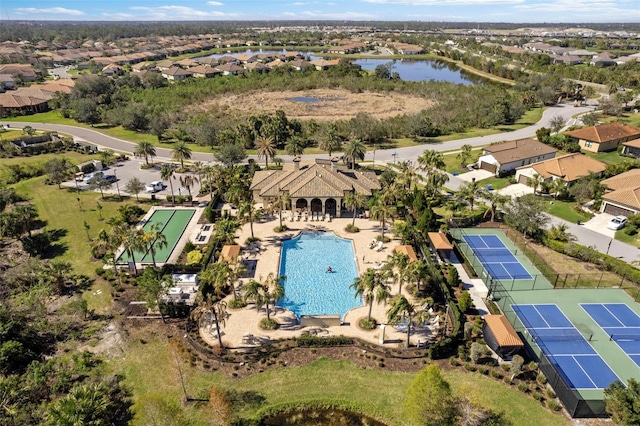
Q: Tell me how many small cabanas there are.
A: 4